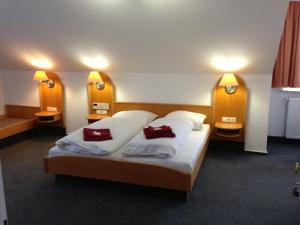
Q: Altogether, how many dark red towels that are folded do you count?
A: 2